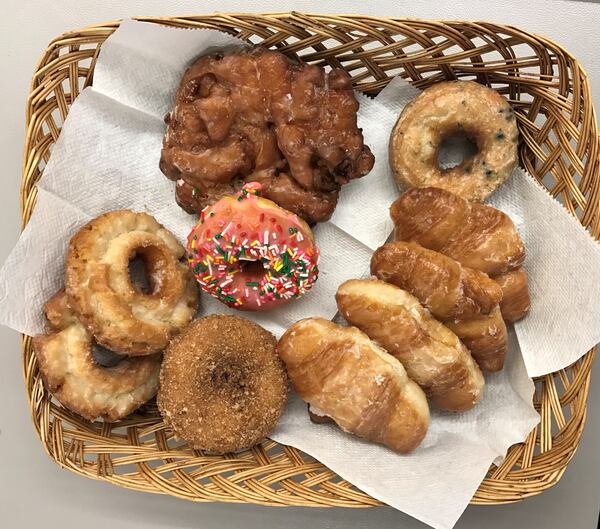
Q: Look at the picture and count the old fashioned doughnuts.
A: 2